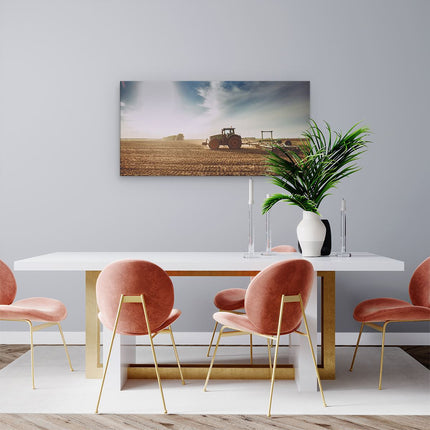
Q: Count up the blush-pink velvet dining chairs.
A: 5